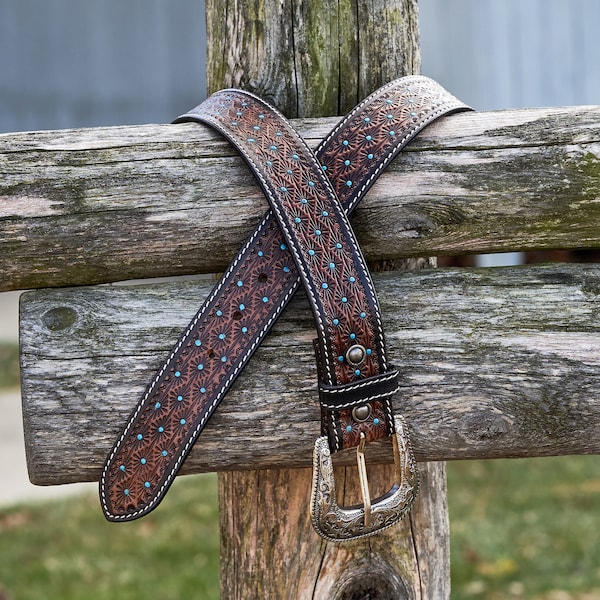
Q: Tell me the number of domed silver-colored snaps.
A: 2